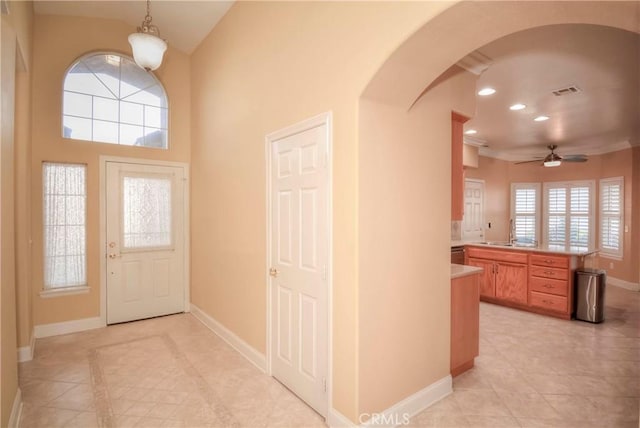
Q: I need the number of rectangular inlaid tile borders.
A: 1